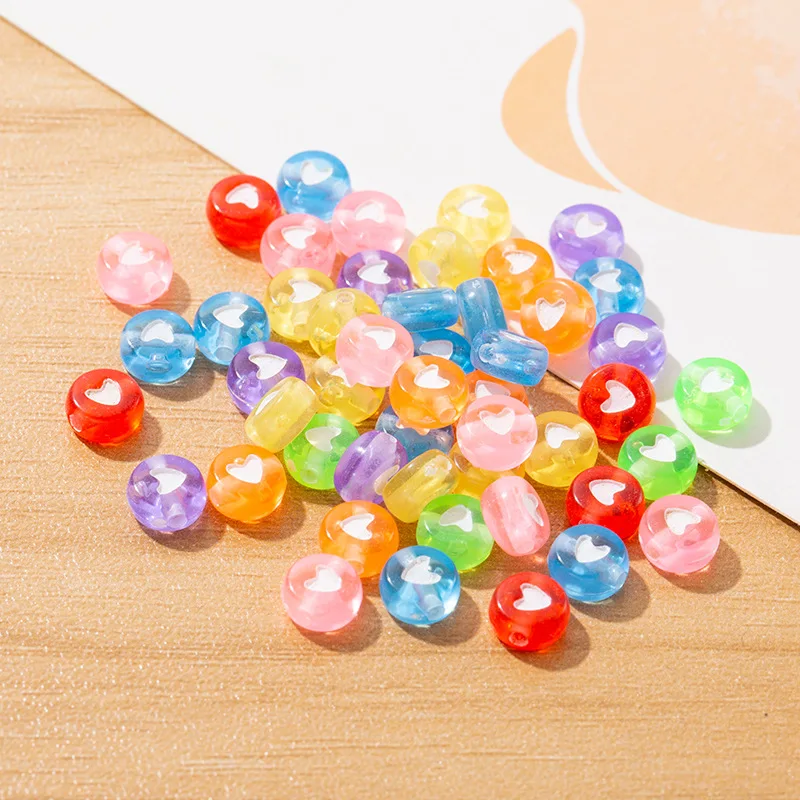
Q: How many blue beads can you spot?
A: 11